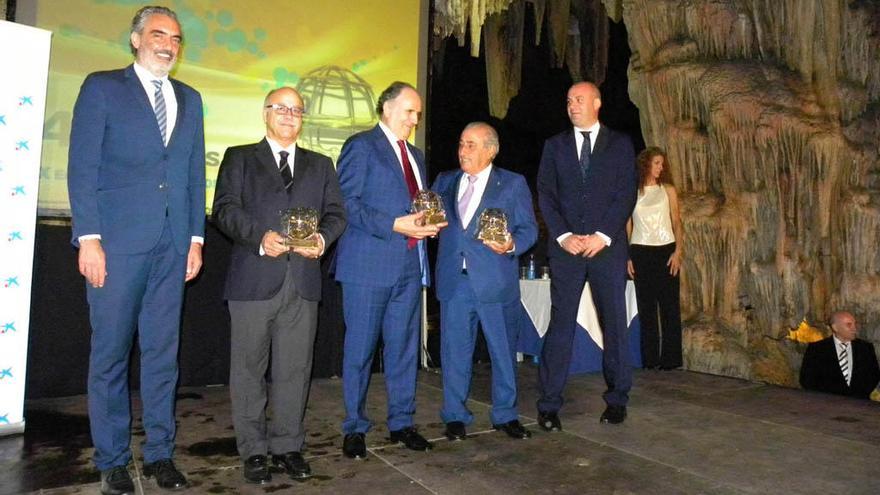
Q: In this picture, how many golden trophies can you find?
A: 3